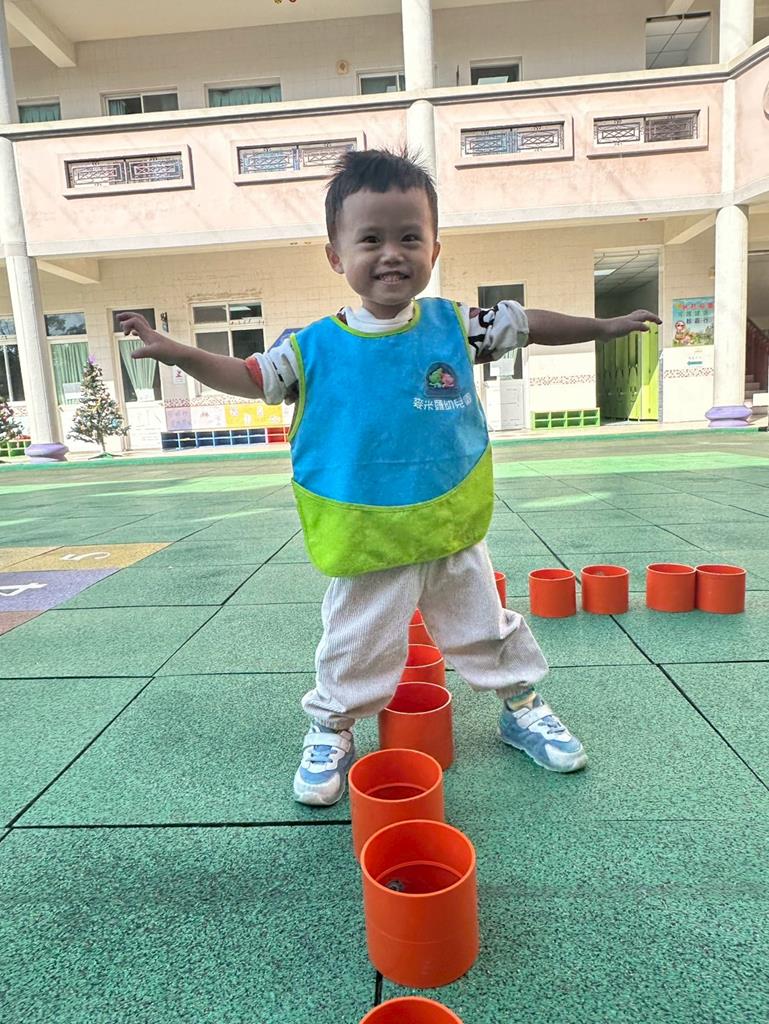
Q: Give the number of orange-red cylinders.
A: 11